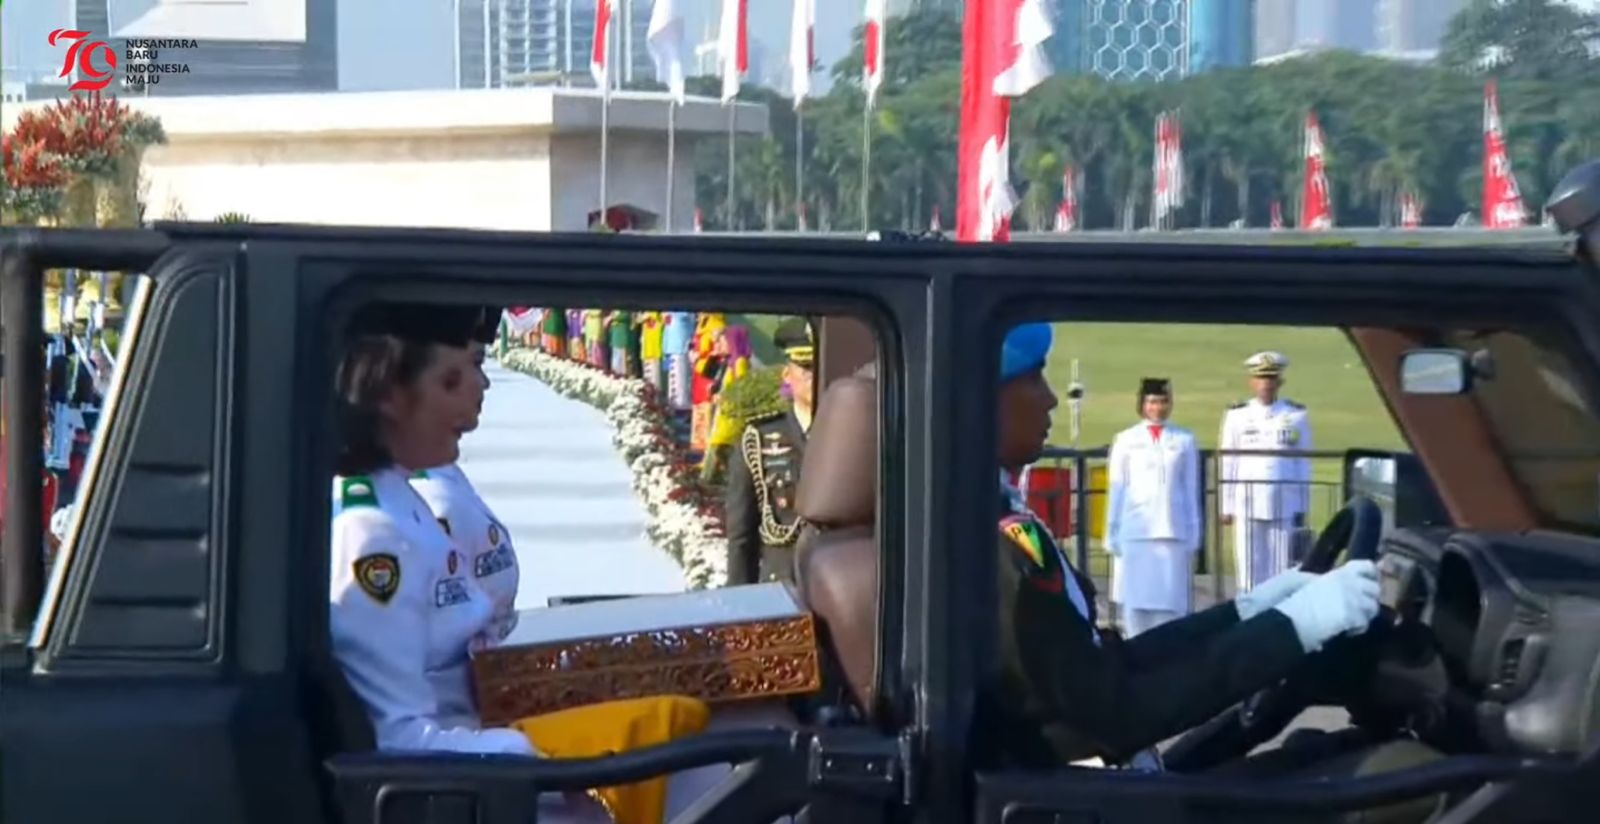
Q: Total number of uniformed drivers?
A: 1